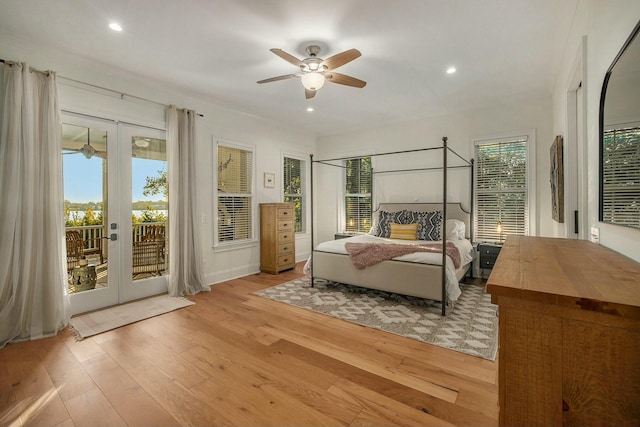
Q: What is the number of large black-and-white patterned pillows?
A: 2